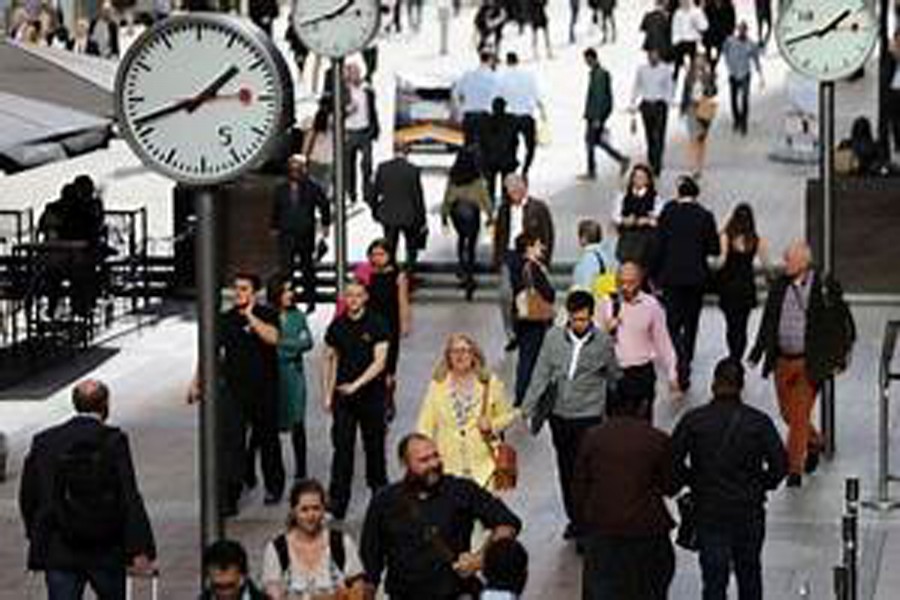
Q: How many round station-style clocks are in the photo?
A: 3